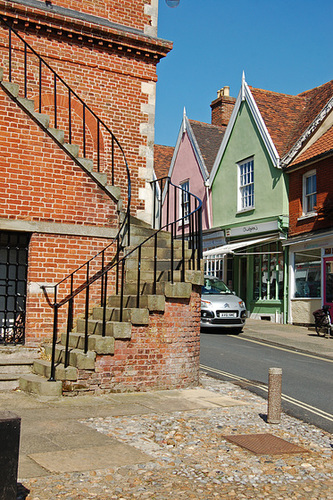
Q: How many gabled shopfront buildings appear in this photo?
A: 2